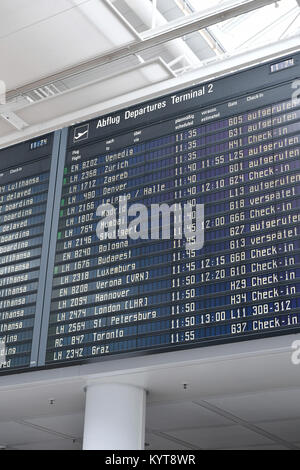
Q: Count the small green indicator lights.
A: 6